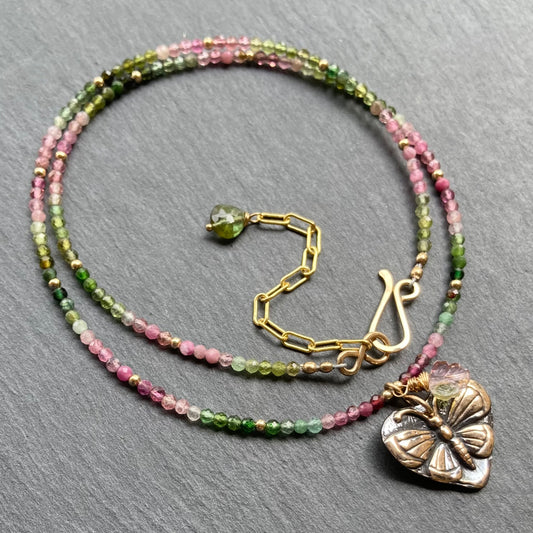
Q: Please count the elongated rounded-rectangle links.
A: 11